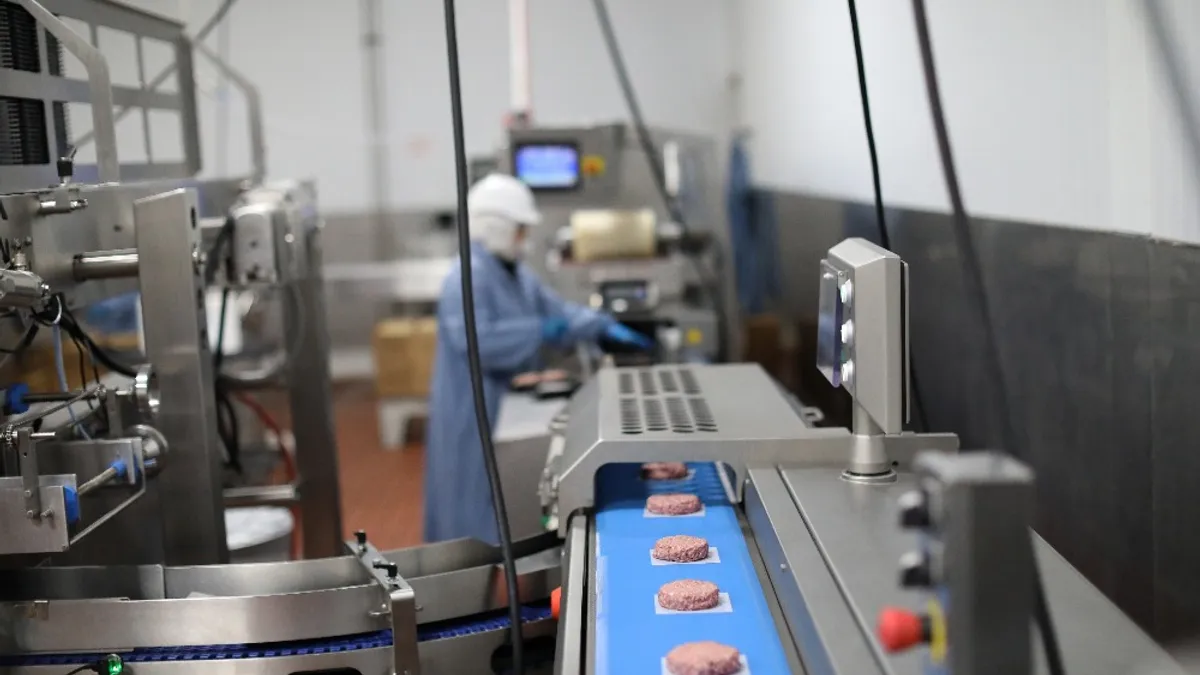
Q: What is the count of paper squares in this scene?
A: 5